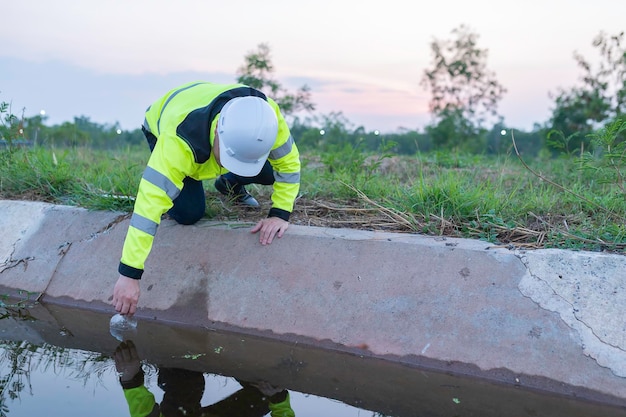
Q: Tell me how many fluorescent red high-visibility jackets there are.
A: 0